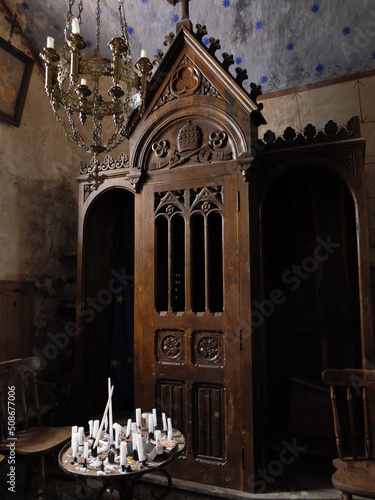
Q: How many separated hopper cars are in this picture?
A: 0